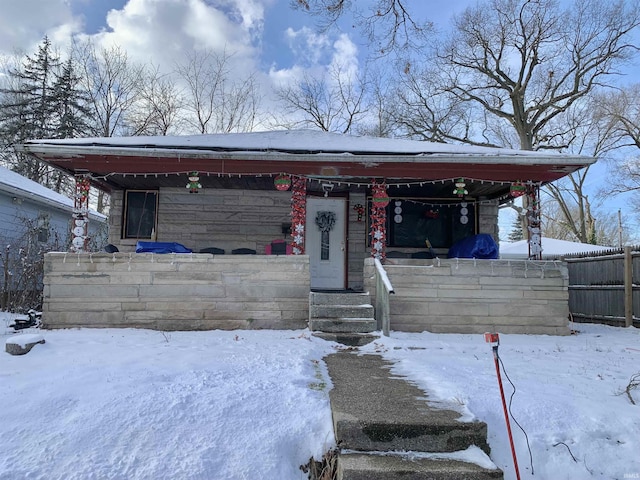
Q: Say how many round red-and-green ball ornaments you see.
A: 3